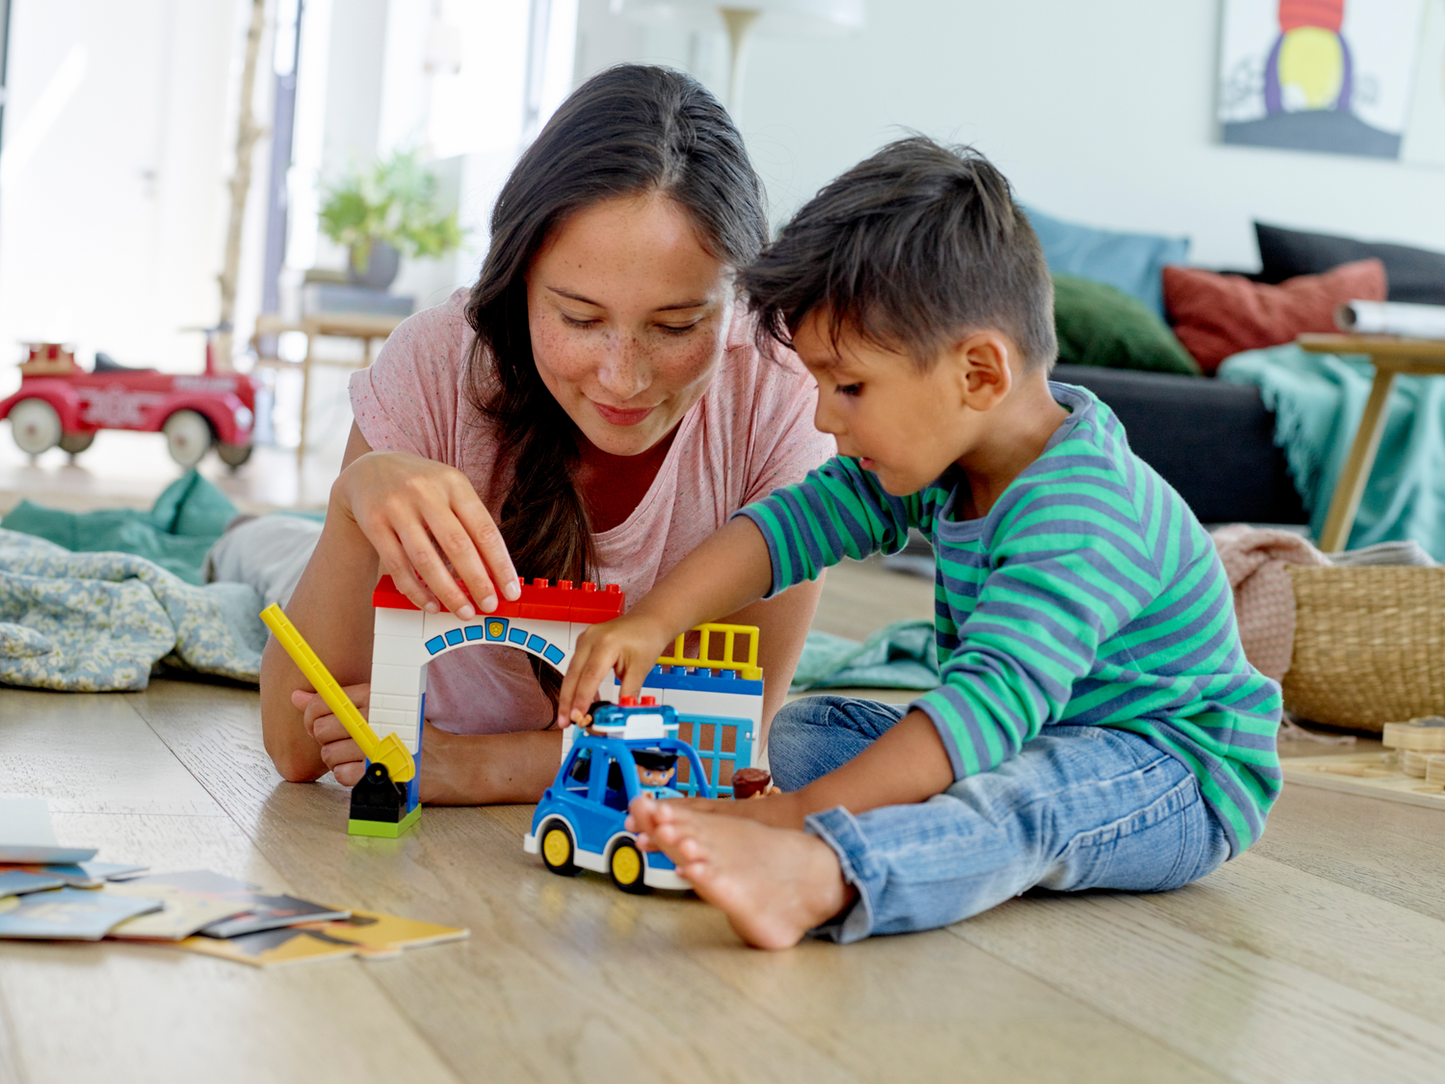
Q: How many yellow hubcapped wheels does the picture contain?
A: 2